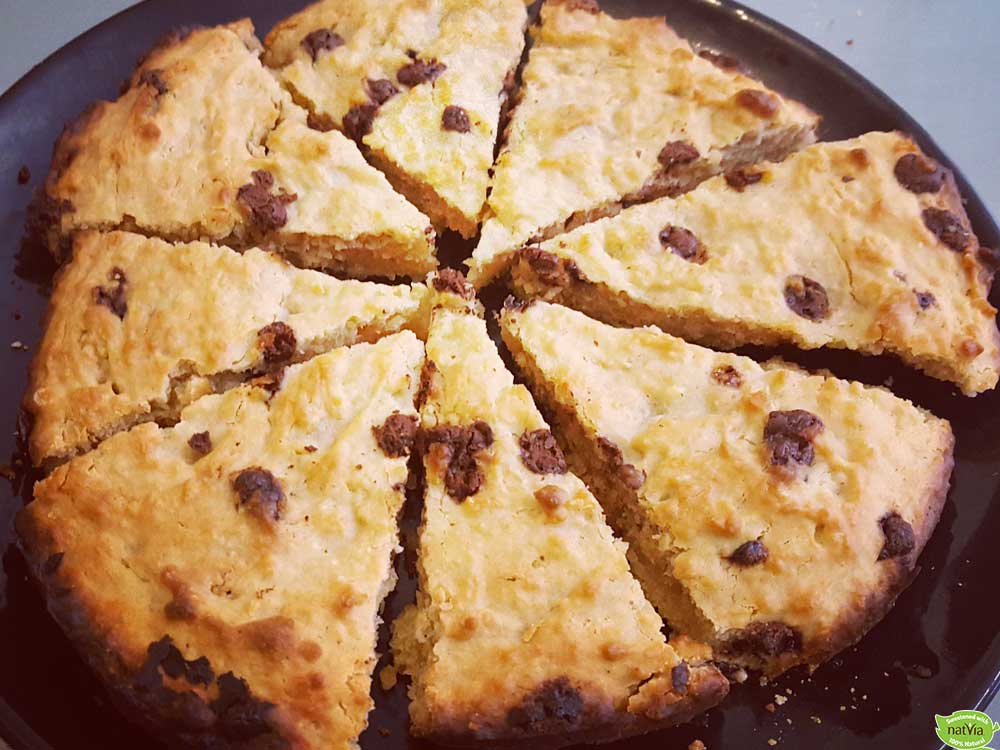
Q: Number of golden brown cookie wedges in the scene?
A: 8